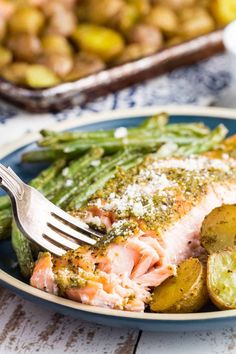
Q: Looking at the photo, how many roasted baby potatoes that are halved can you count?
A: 3